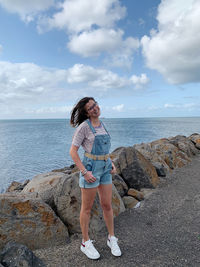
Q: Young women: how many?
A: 1